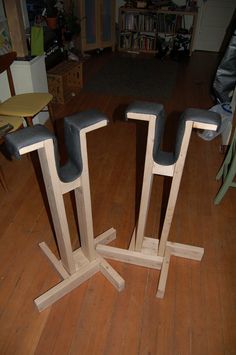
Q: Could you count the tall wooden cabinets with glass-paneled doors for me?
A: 1